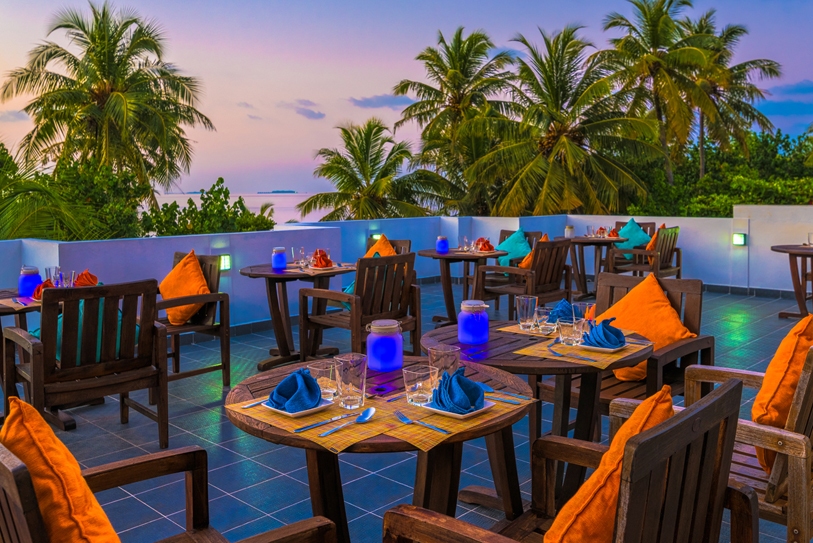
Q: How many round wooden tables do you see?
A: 7